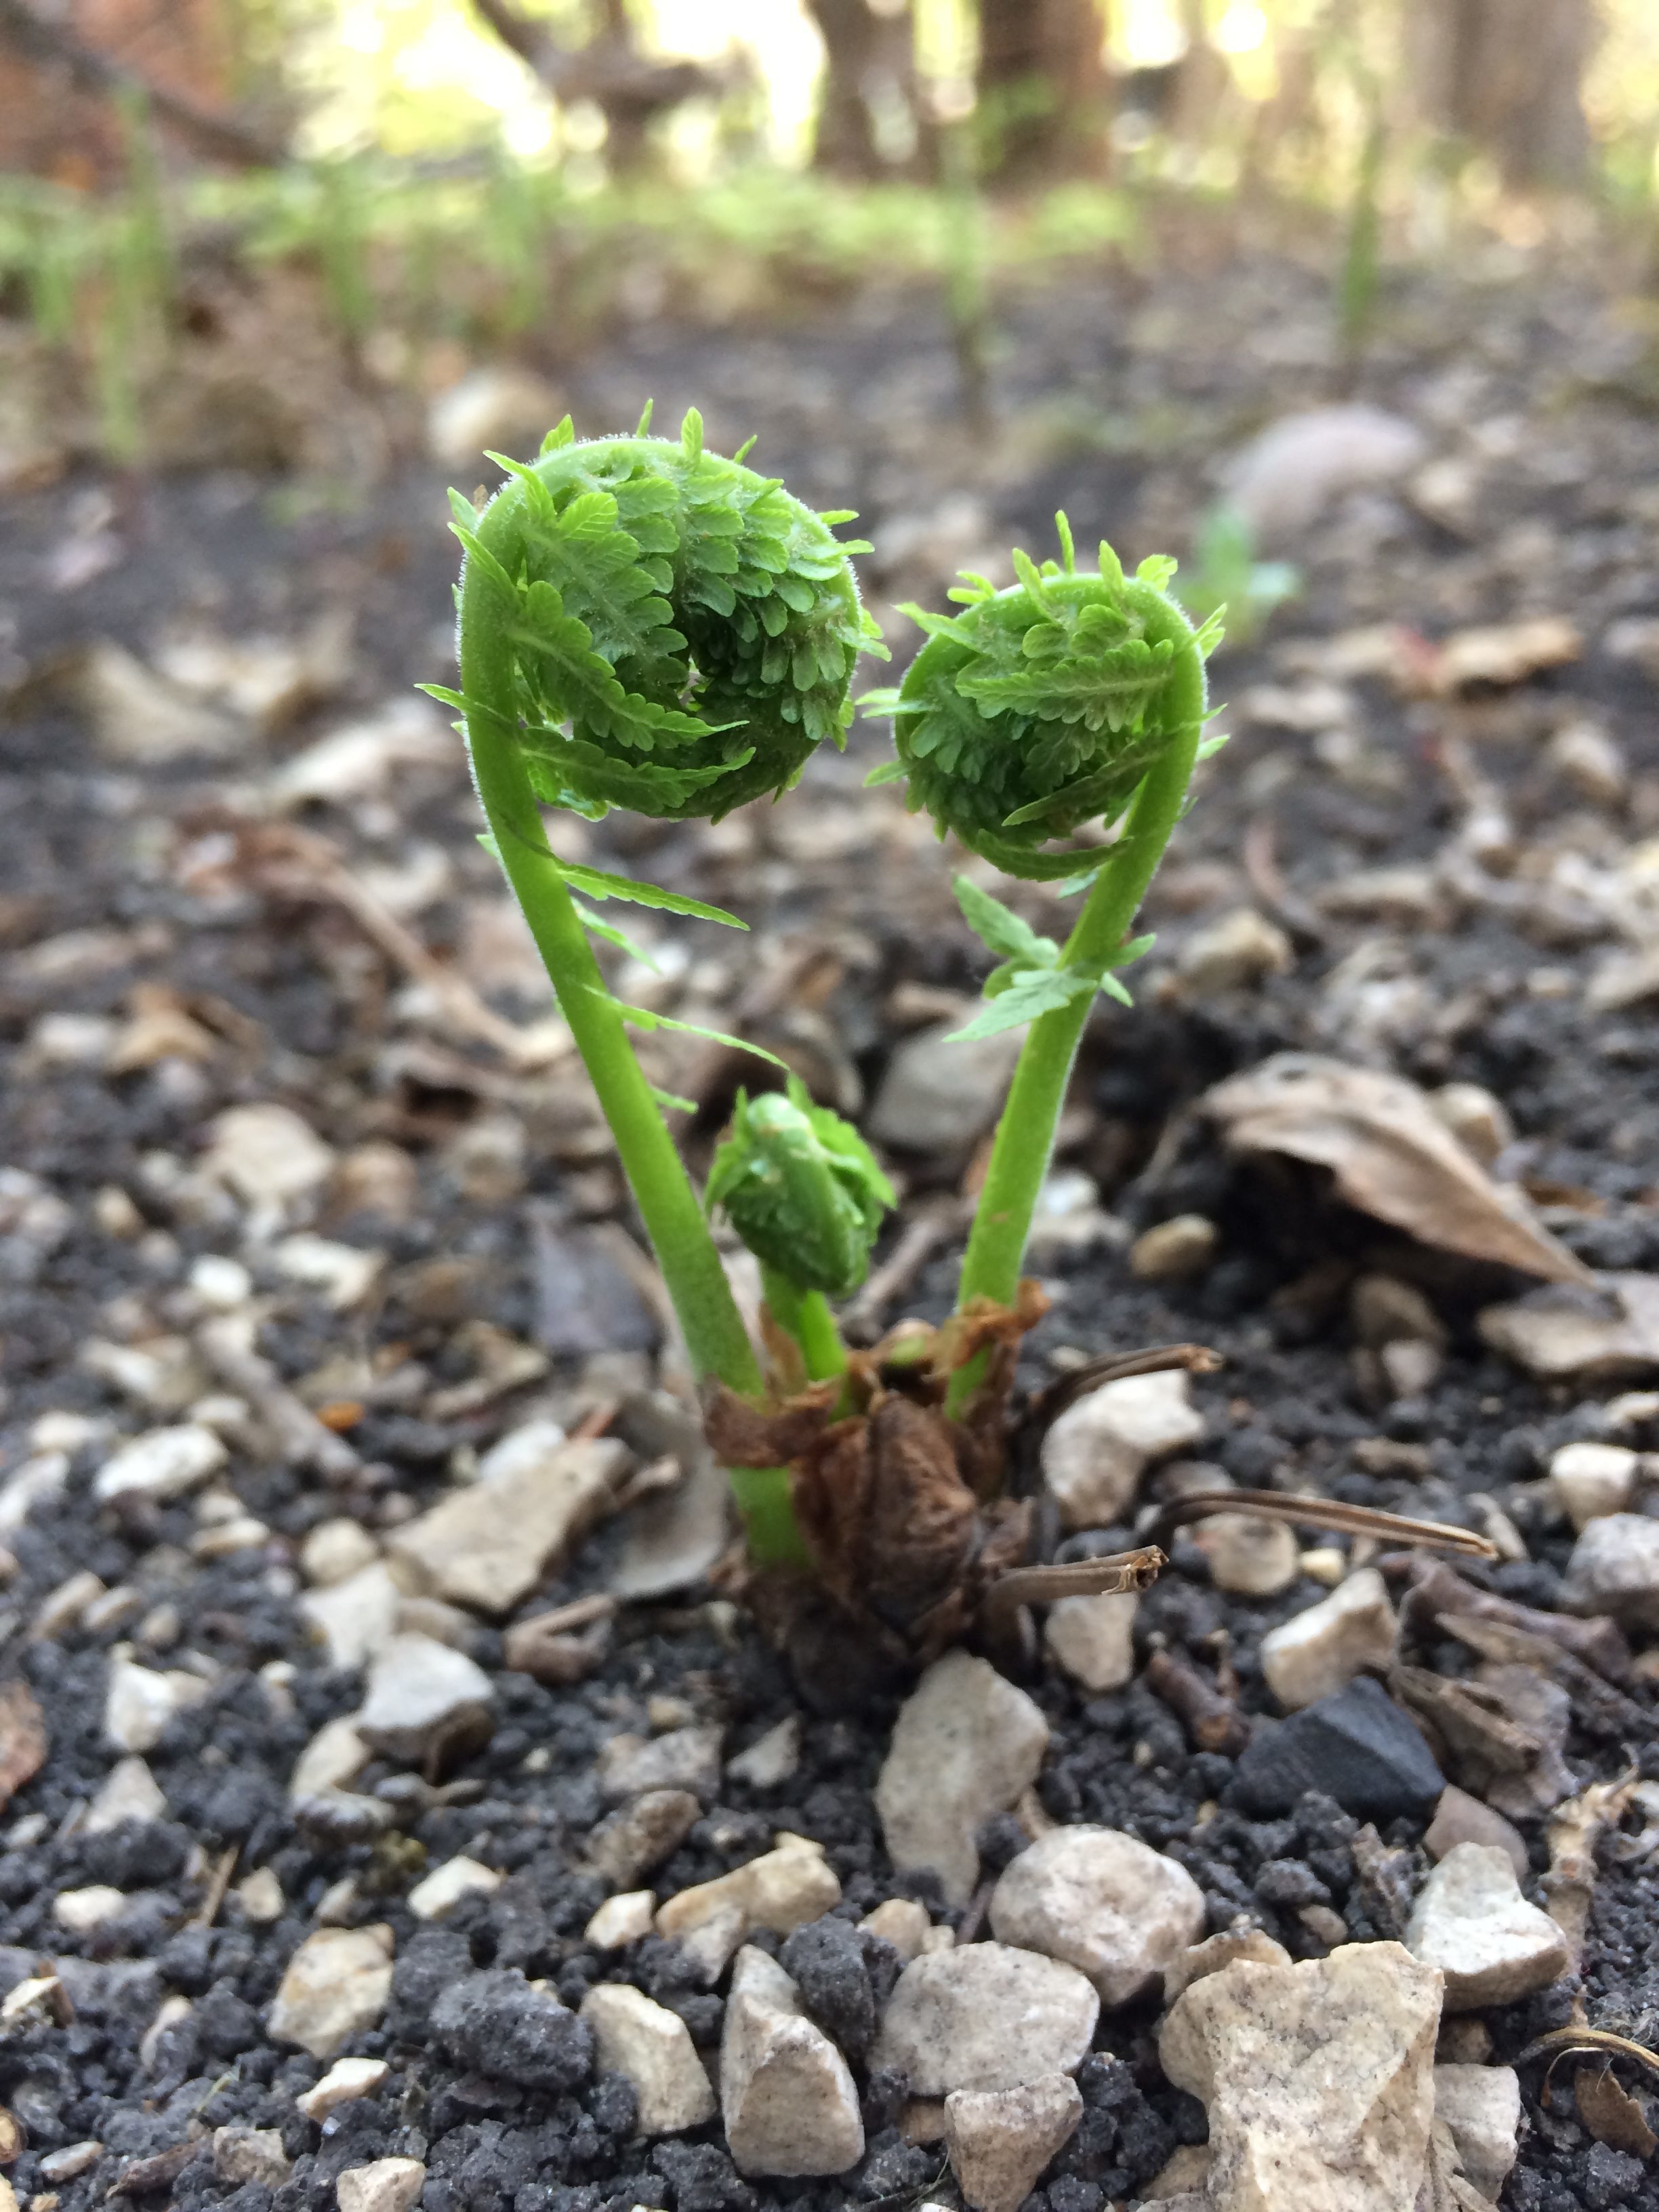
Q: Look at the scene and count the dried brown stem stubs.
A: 3